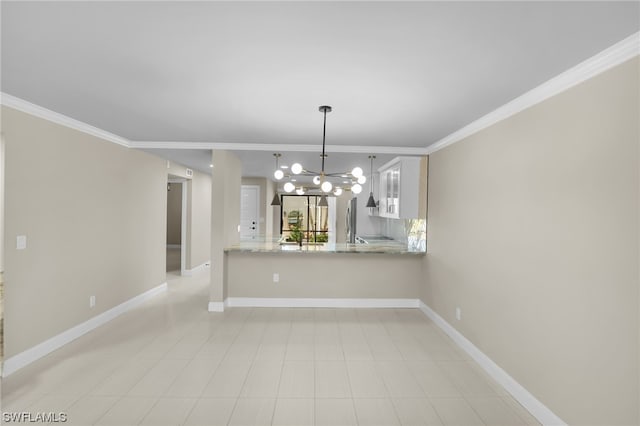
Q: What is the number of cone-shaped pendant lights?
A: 3